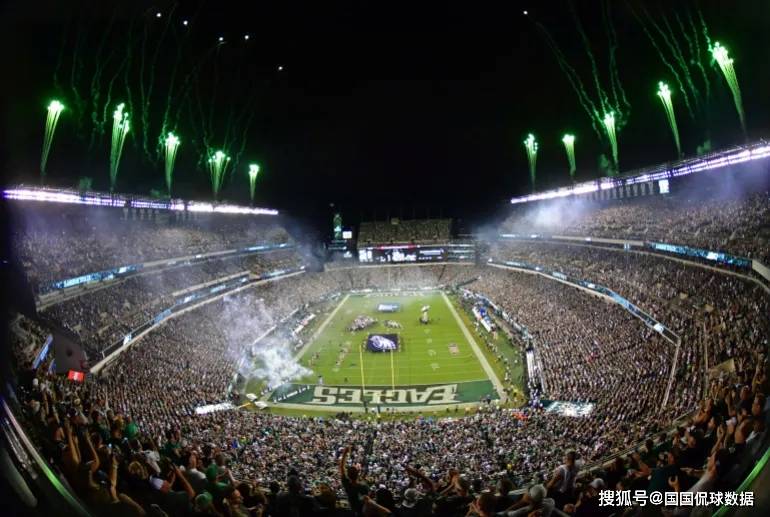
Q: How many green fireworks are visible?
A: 10